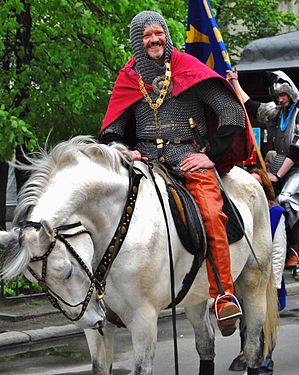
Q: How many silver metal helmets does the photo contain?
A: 1